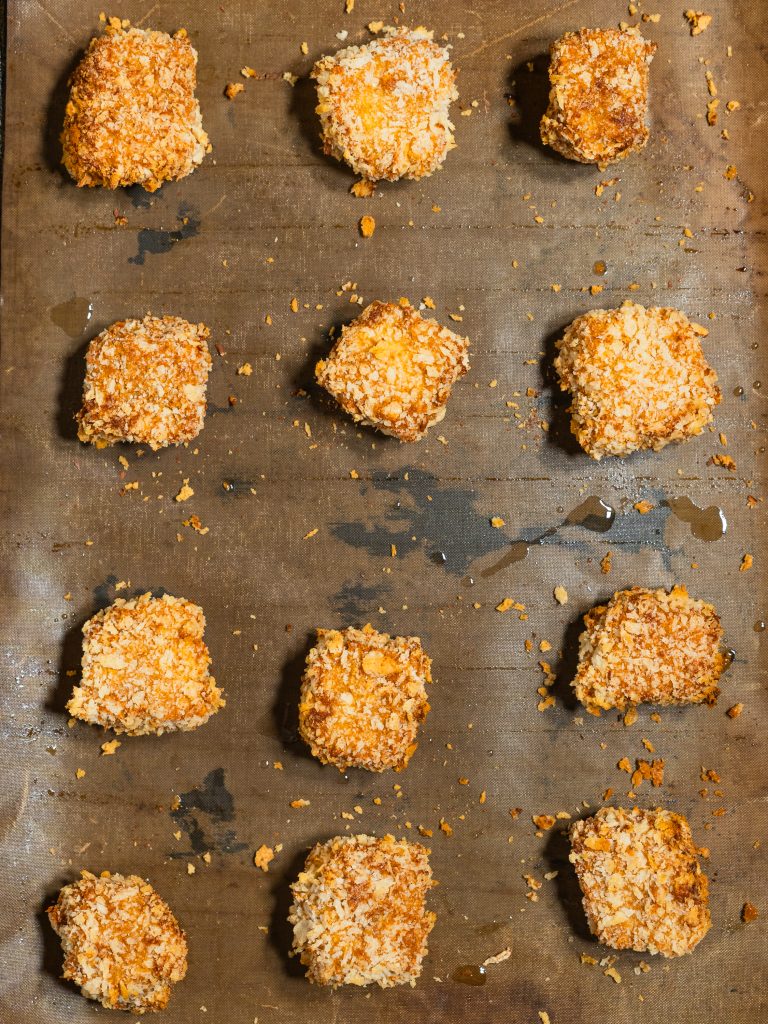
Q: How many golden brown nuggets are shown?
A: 12